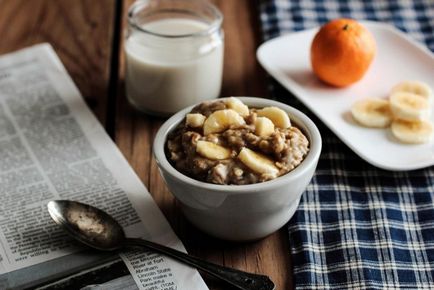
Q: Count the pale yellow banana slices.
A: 11